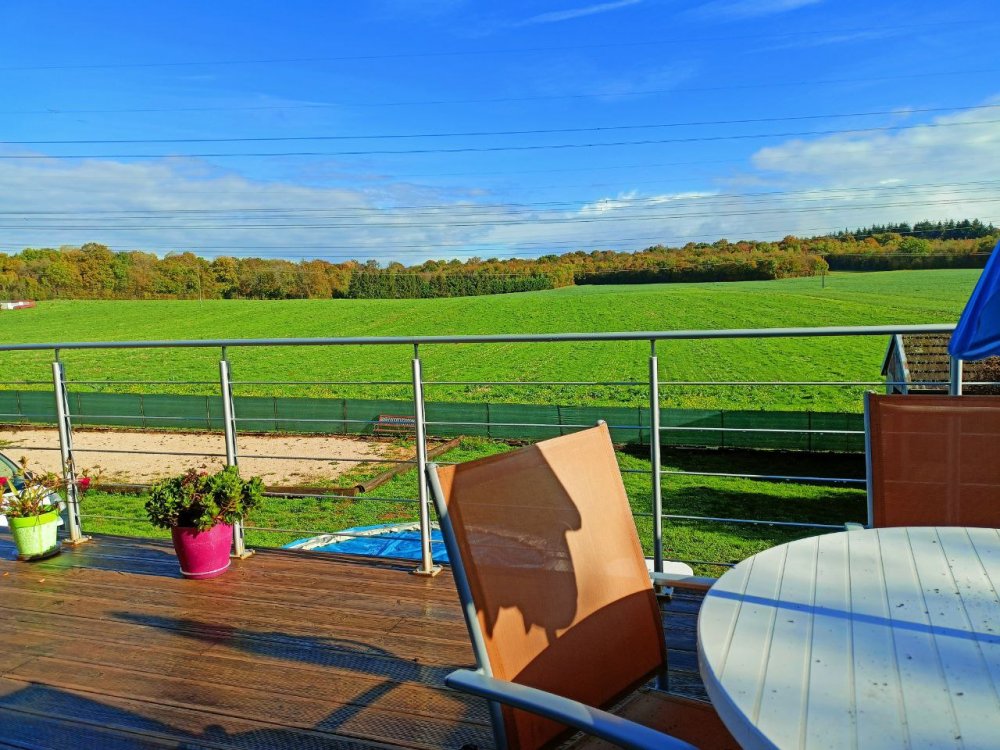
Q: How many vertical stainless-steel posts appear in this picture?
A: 5